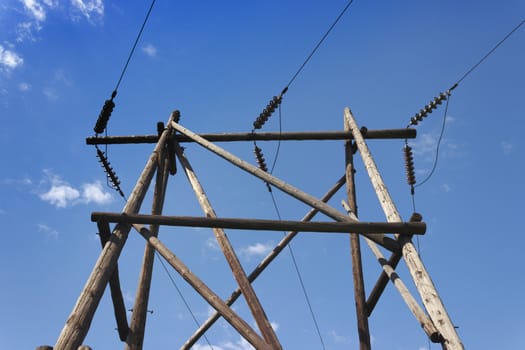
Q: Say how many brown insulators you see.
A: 6